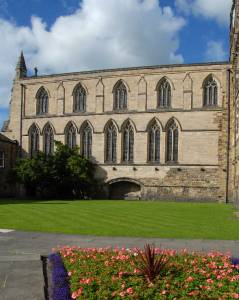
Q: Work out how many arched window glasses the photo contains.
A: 13